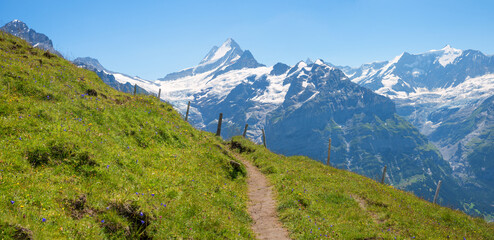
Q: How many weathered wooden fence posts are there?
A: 9